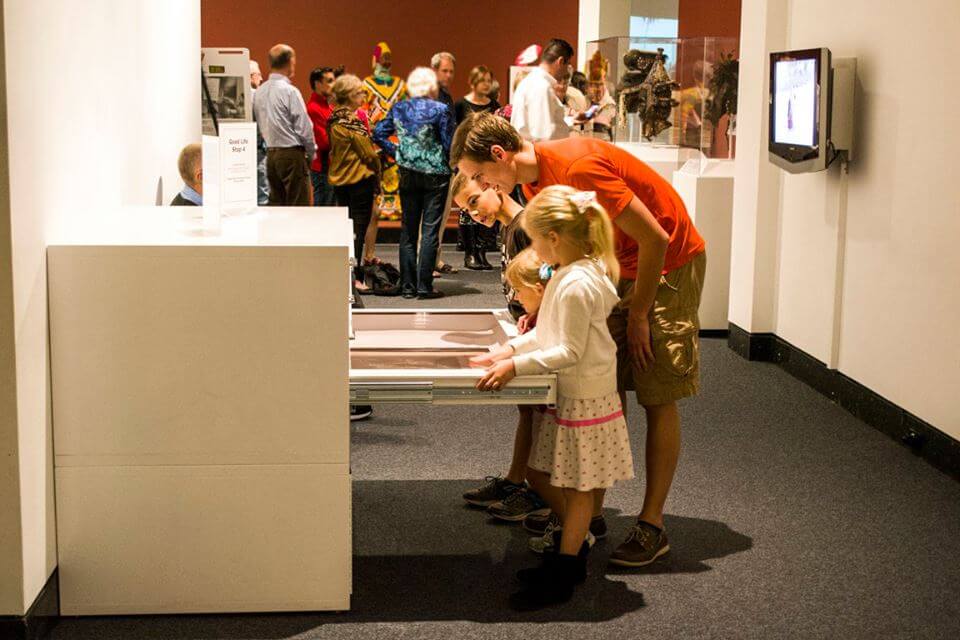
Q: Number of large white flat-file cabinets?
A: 1